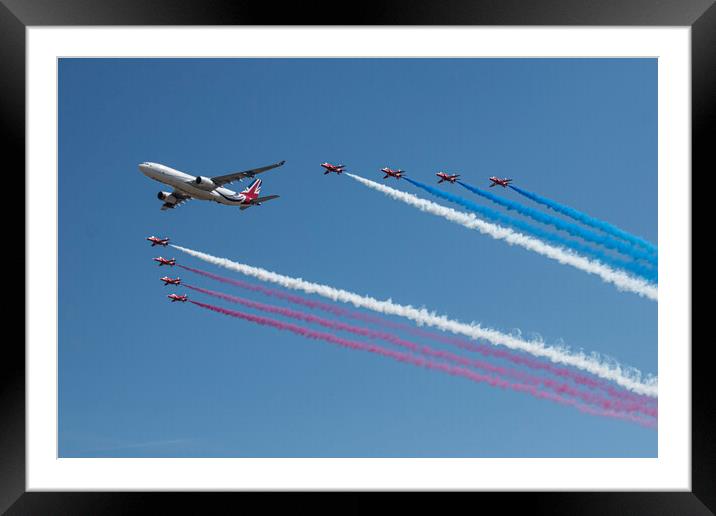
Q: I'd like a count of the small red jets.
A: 8